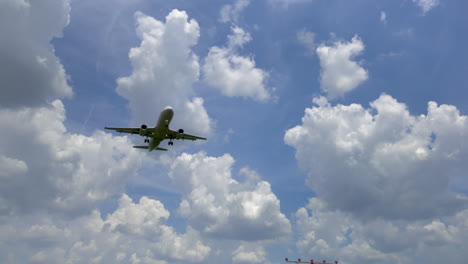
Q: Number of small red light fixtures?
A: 5